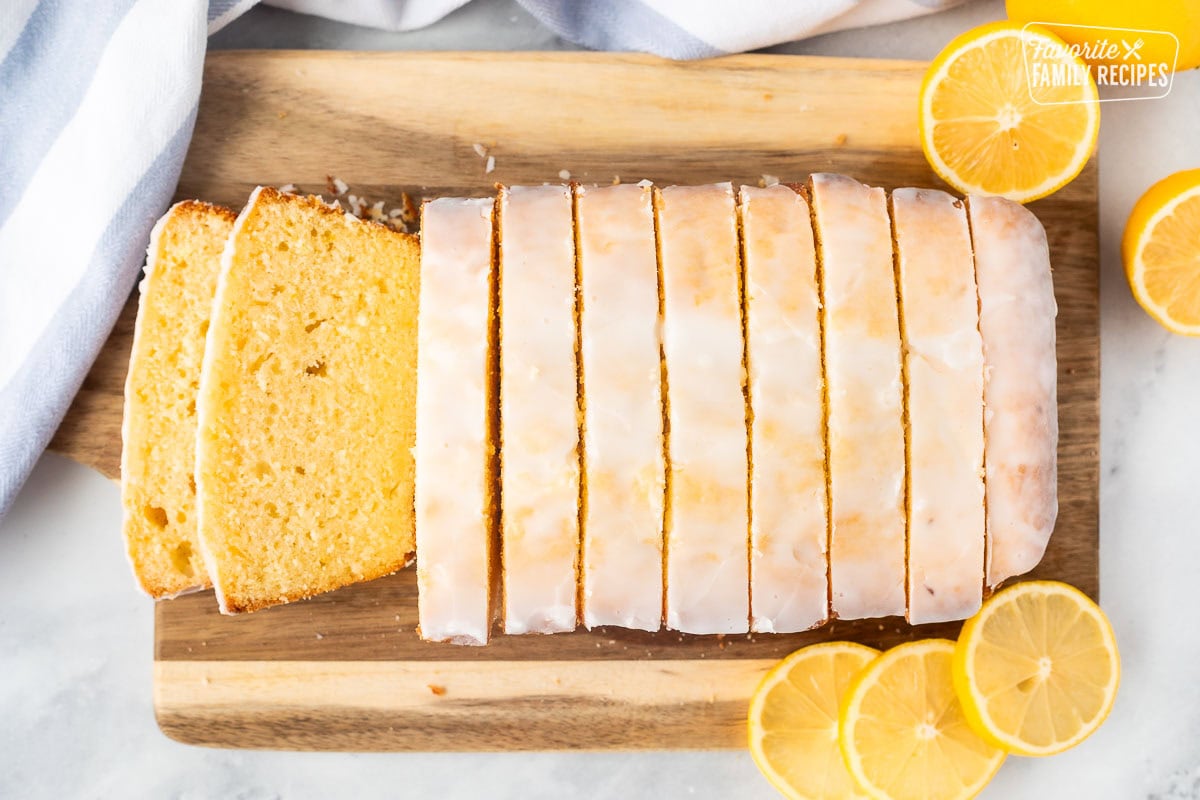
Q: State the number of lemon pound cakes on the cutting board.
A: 1